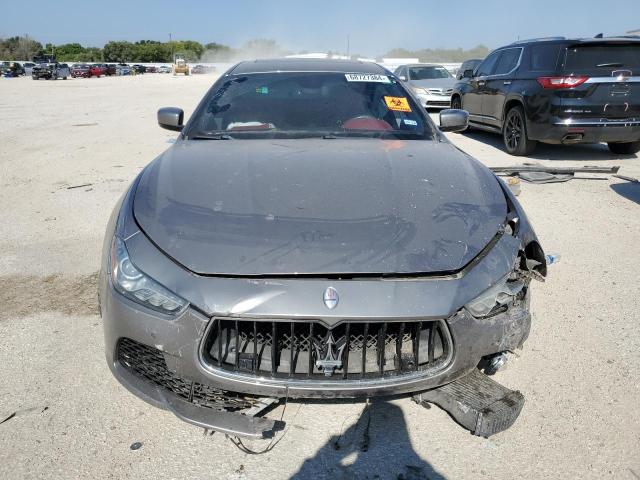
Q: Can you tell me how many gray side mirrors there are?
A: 2